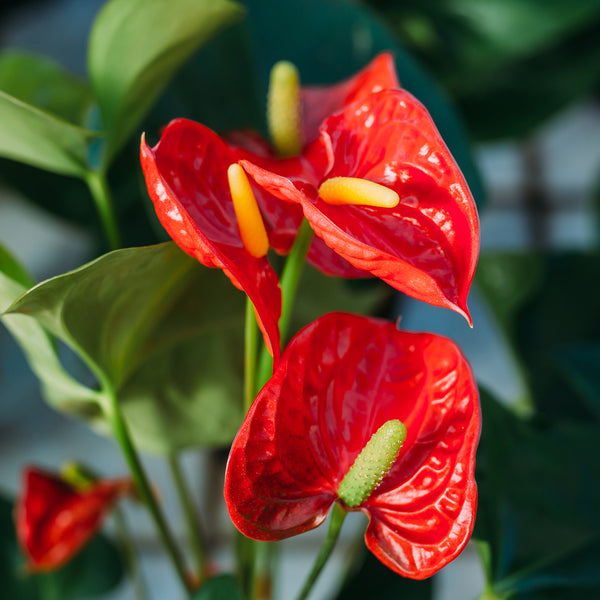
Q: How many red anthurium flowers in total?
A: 5